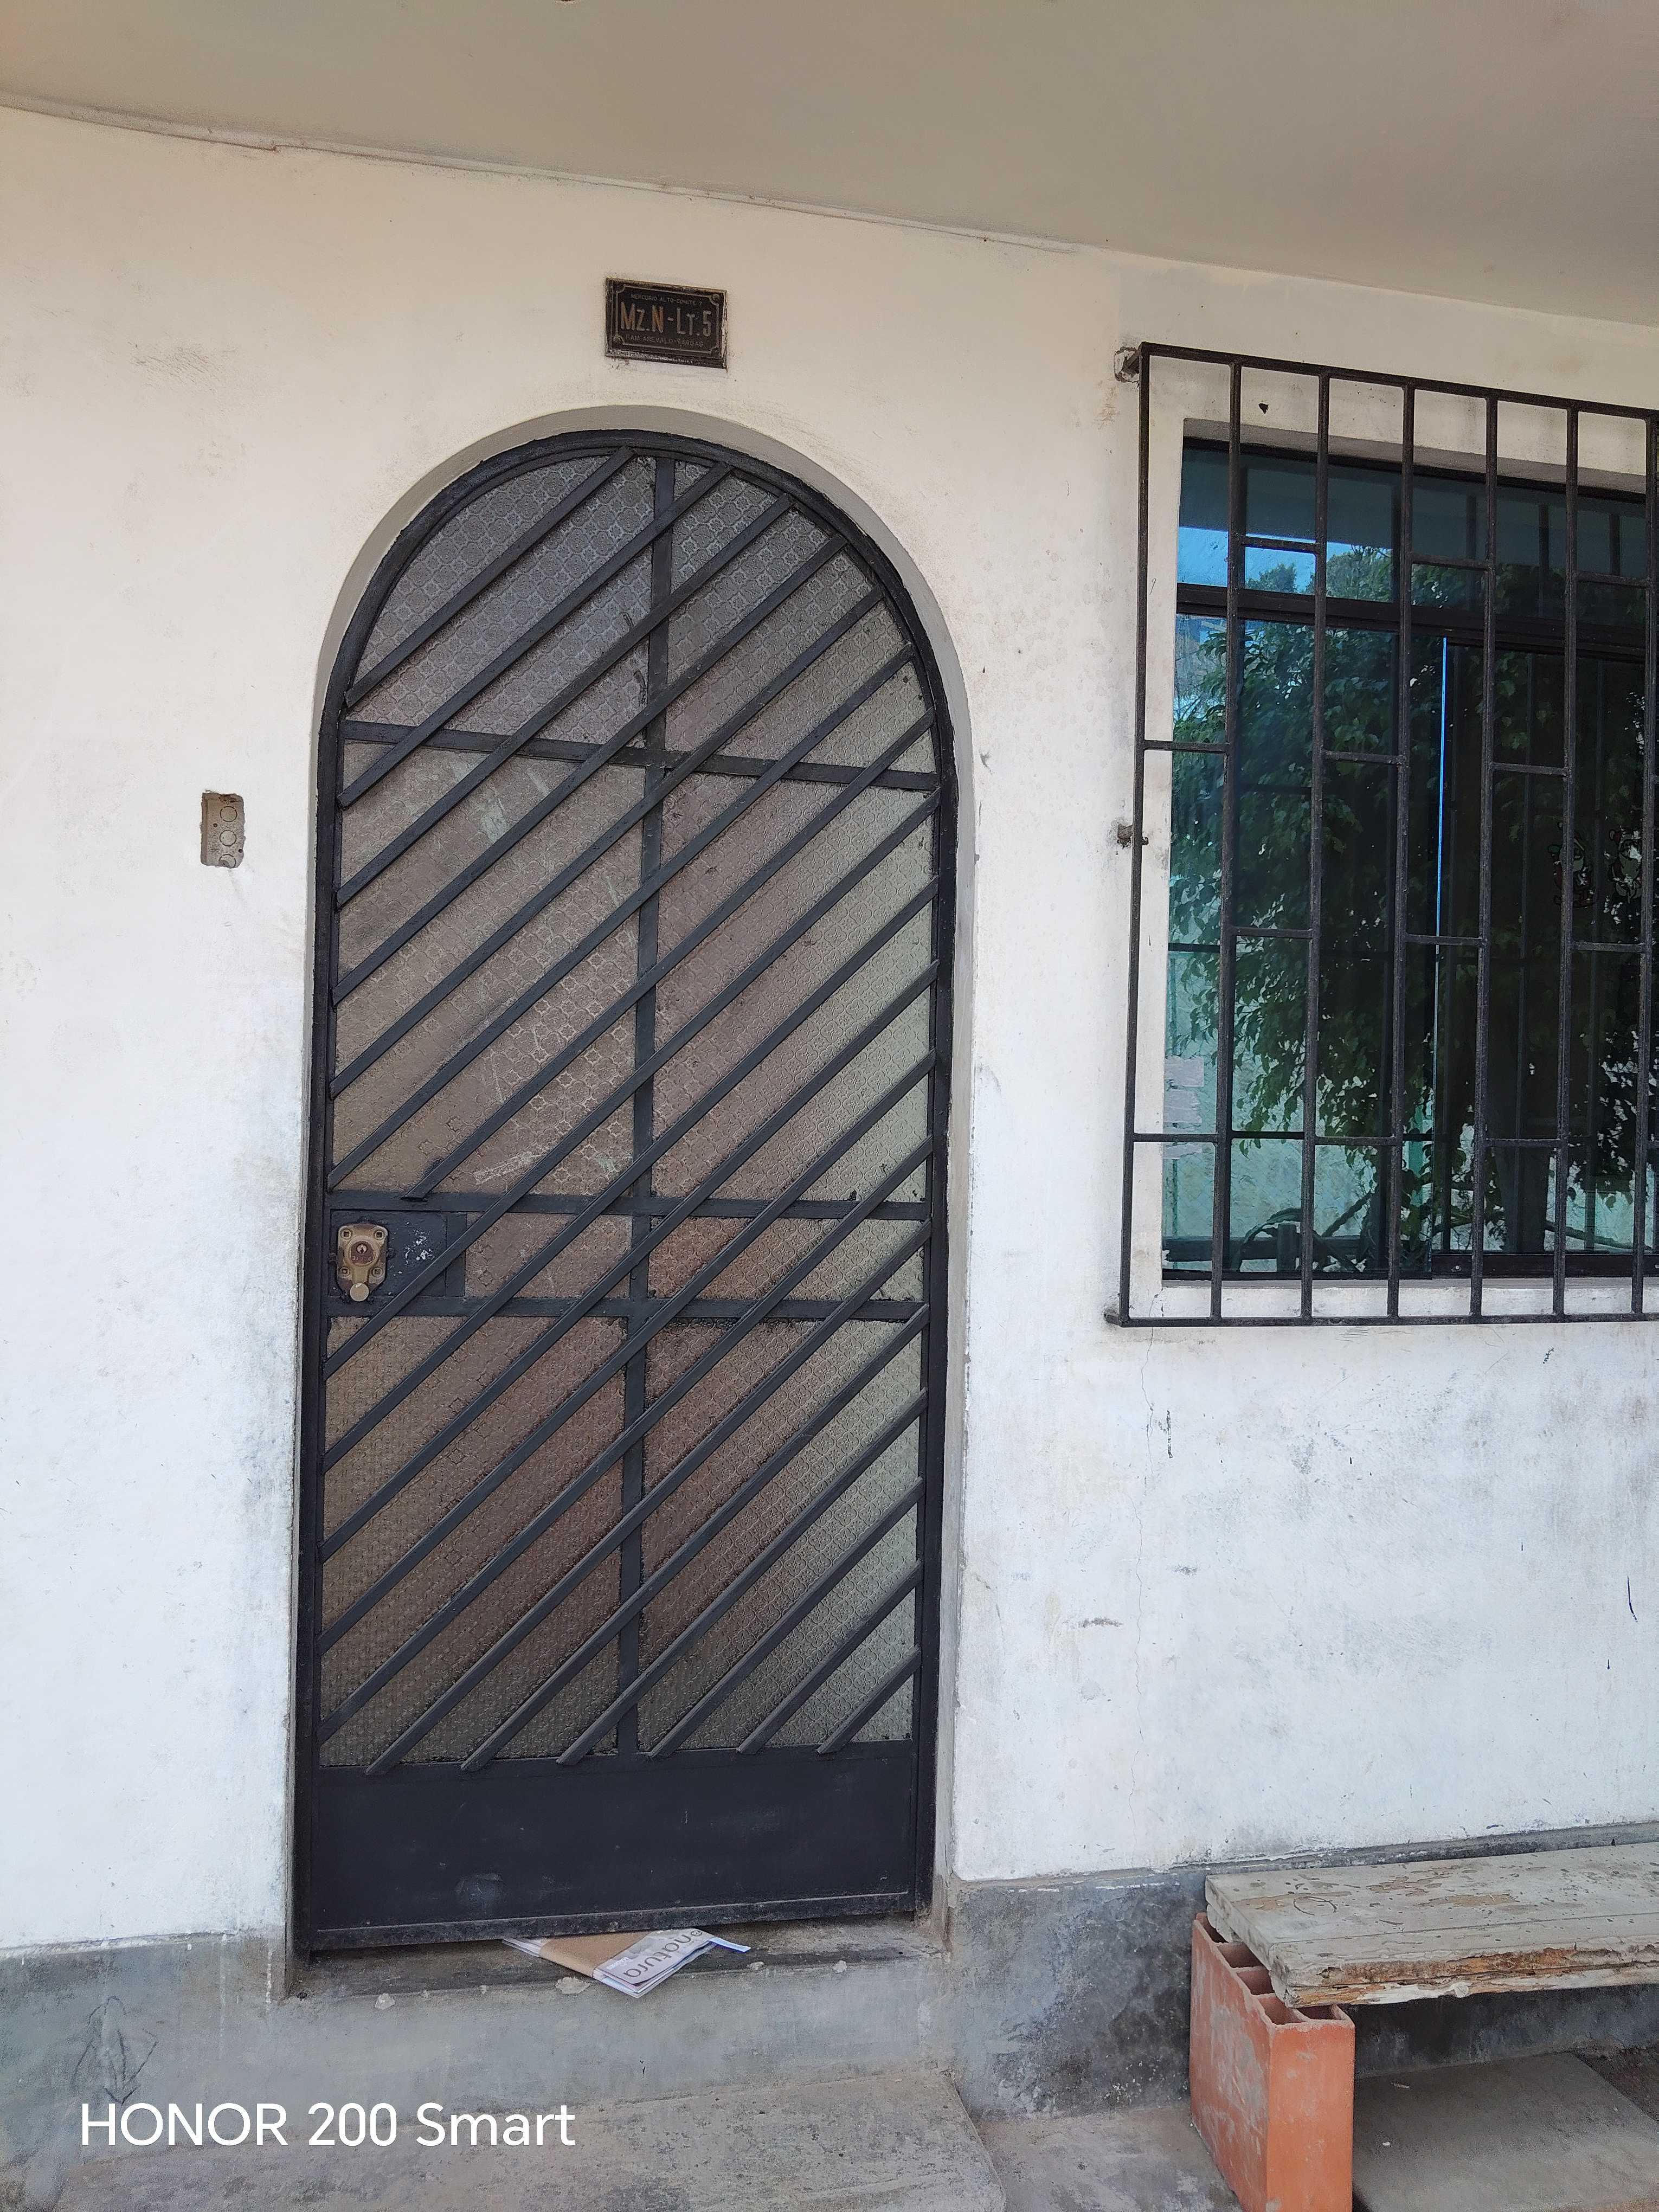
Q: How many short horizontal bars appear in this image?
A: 12